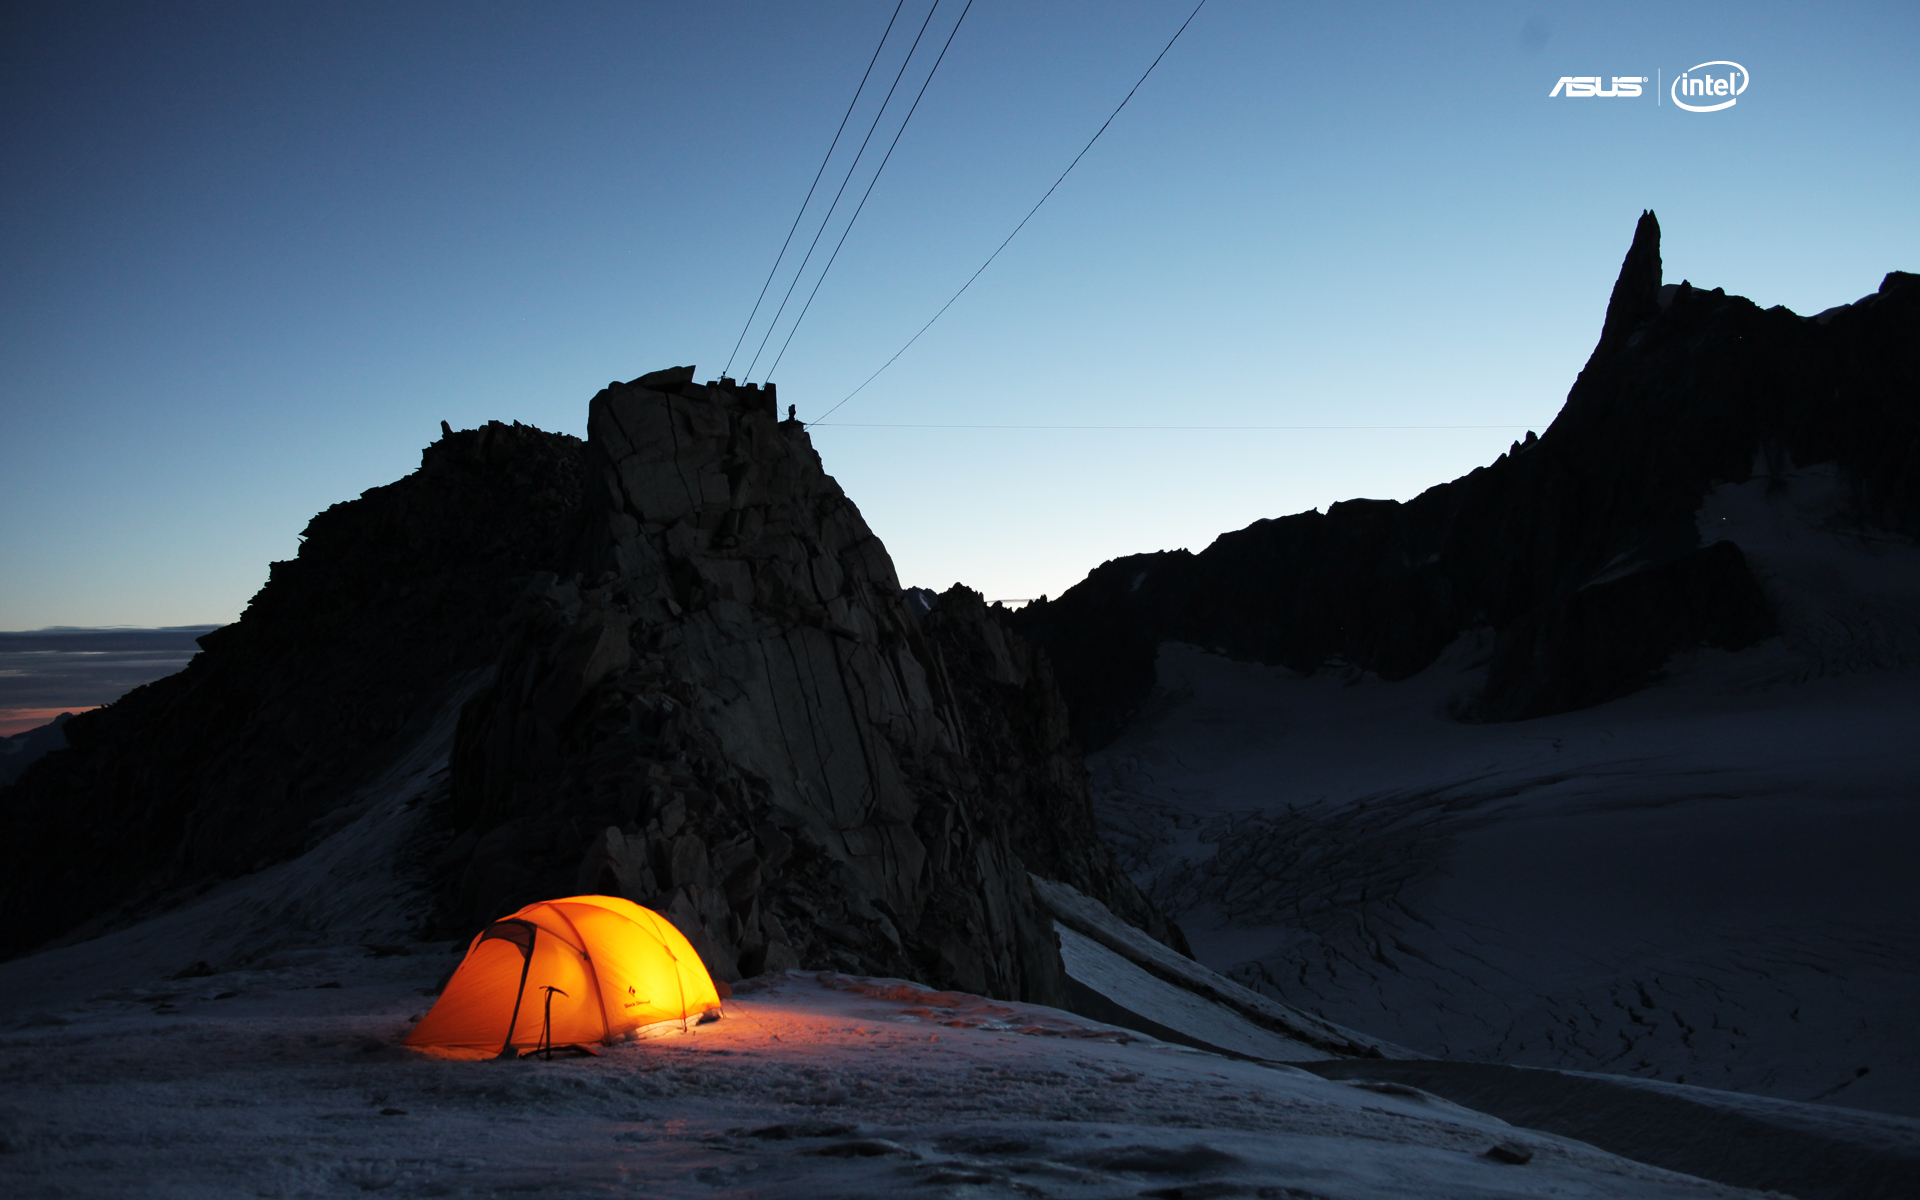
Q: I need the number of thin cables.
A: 5